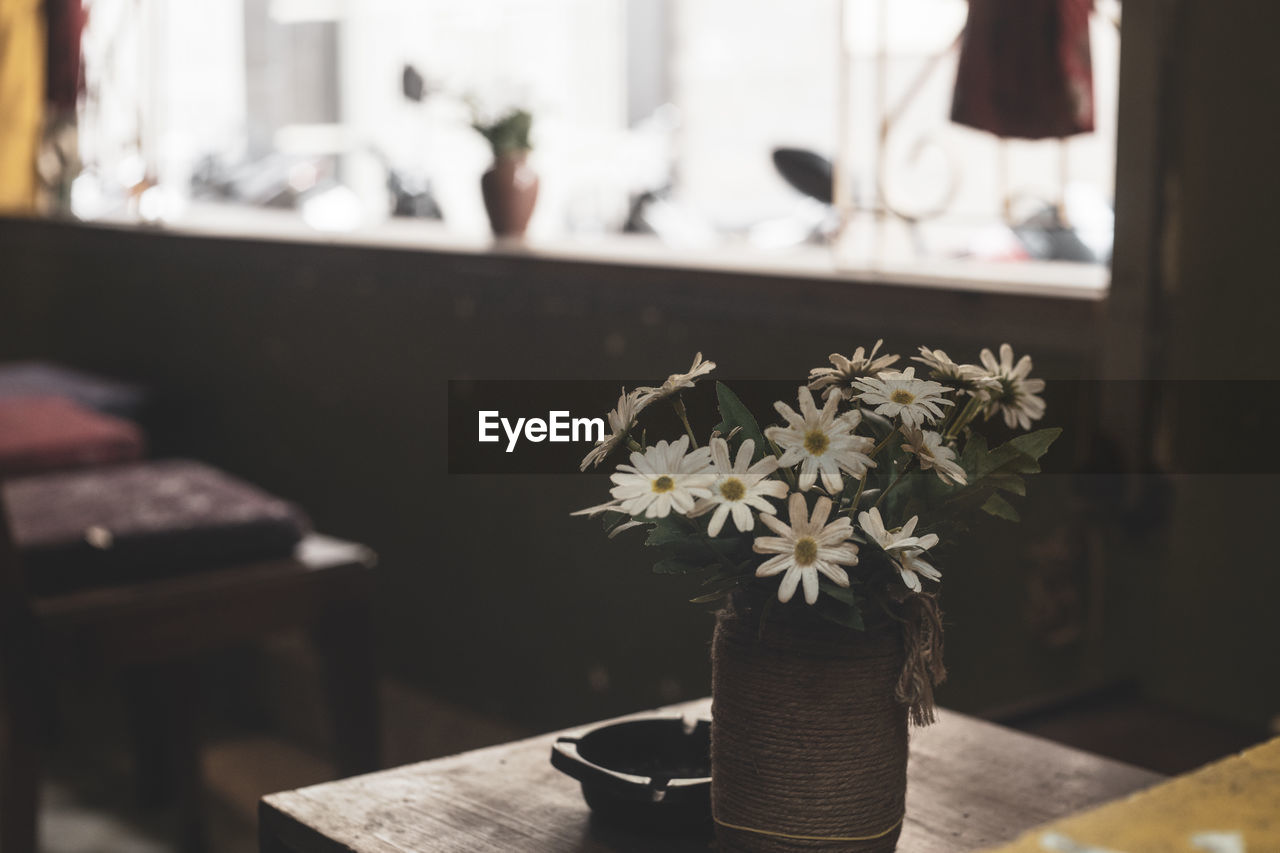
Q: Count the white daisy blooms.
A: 12